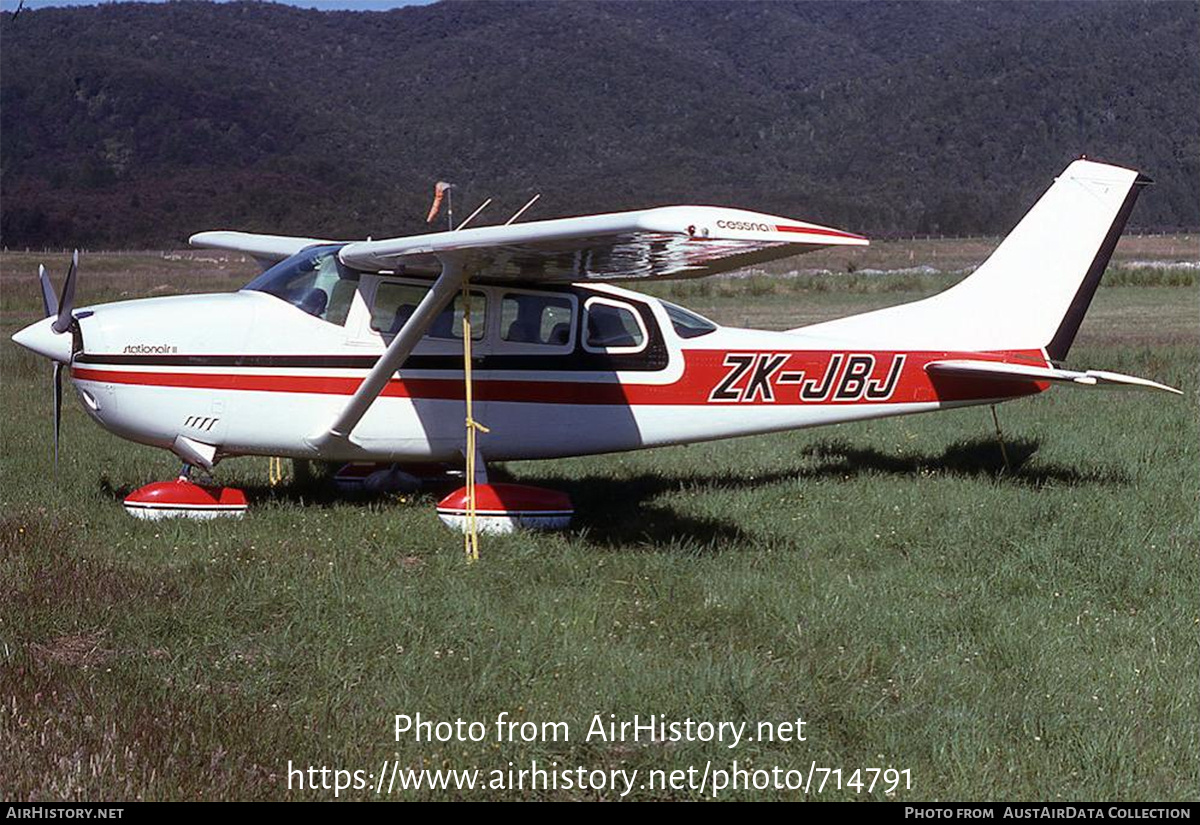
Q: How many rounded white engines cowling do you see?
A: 1